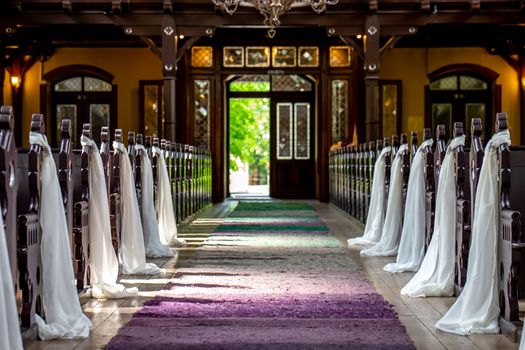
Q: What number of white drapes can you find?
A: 11